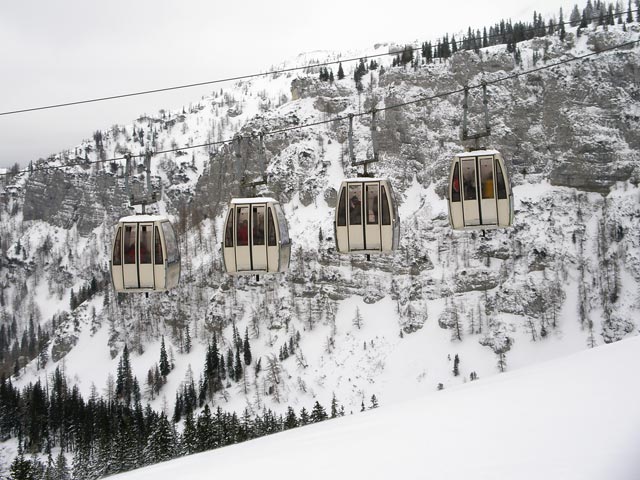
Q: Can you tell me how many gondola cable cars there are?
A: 4